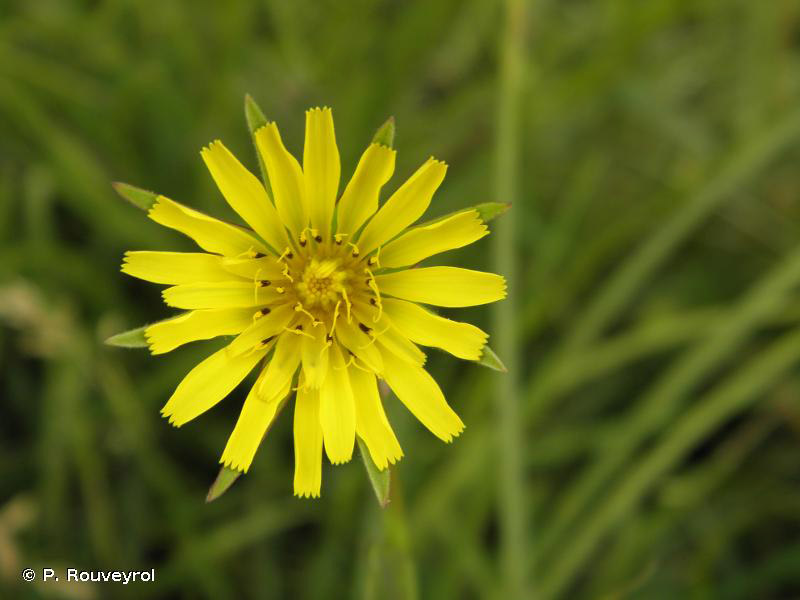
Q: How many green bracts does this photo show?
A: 8